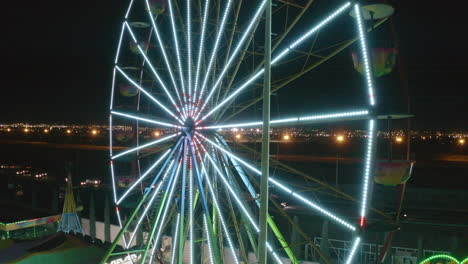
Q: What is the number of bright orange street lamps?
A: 11